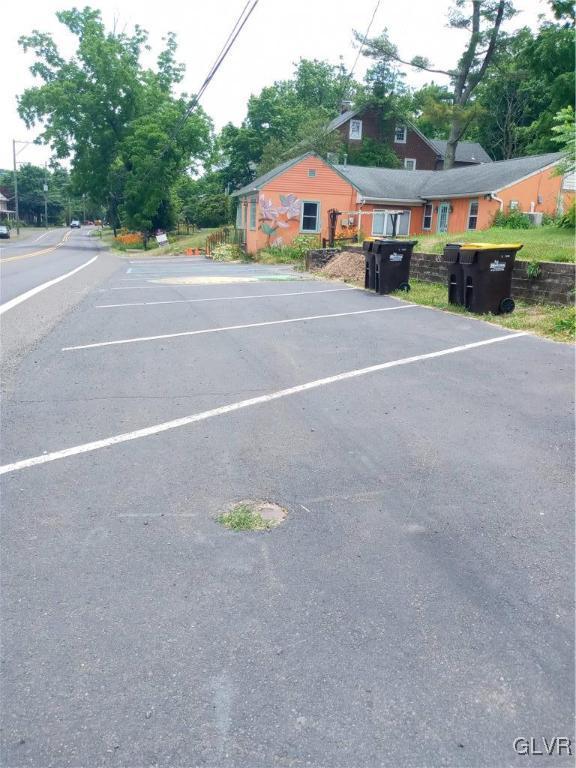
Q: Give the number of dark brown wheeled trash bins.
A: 4